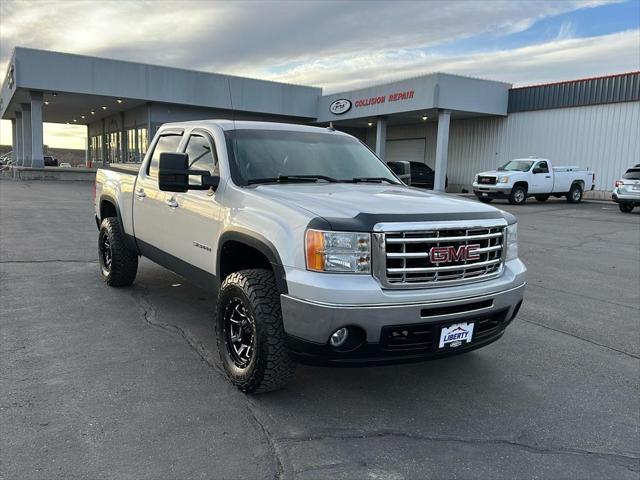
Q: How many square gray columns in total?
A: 6